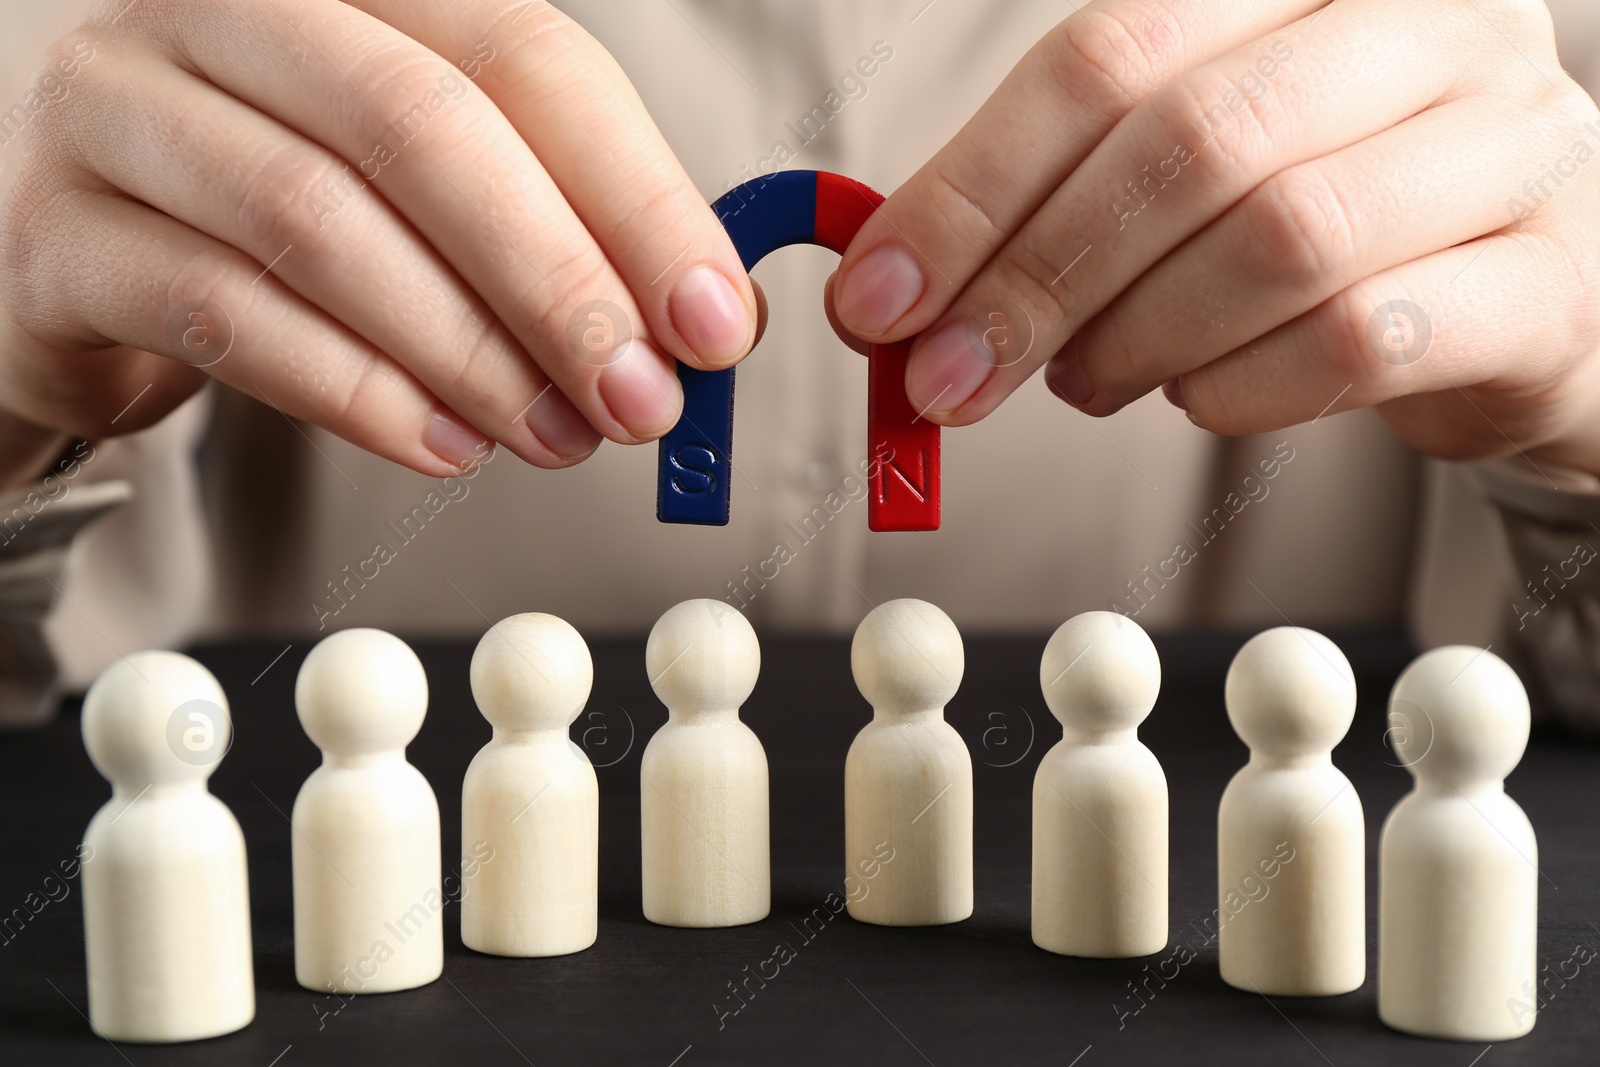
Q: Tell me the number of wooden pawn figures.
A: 8